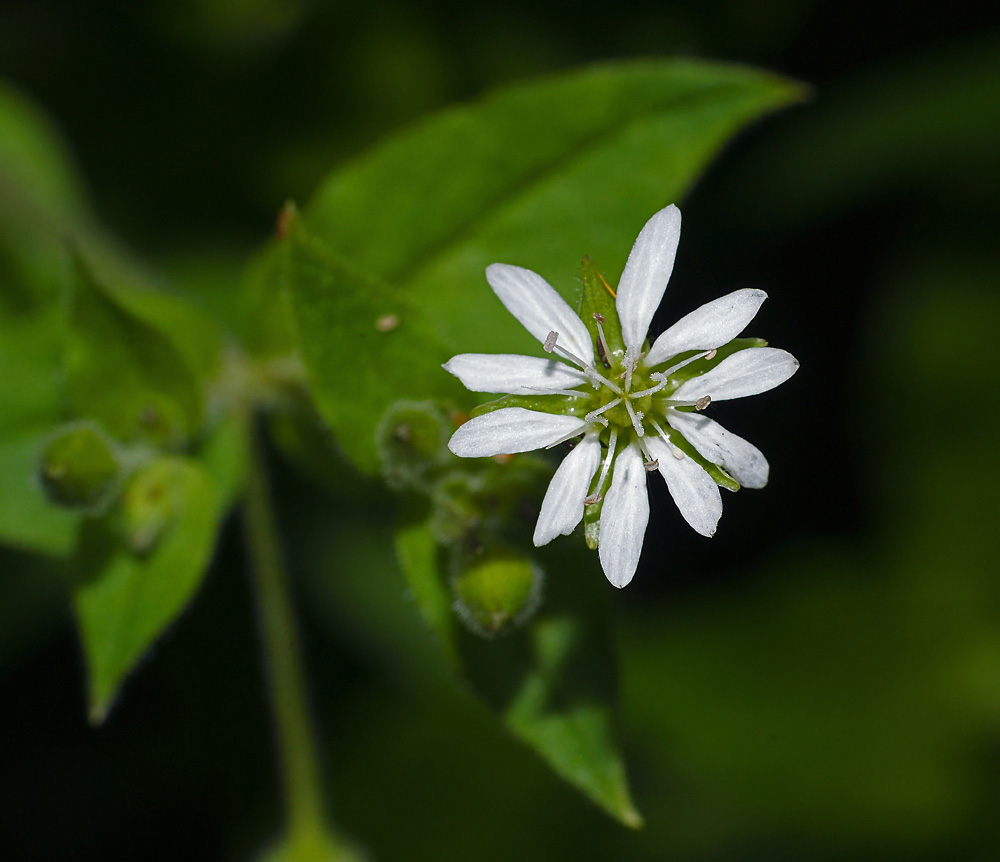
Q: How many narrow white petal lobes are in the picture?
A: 10